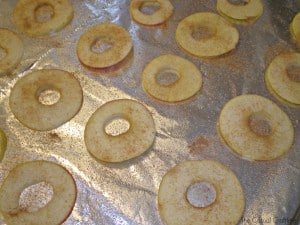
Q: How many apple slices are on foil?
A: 15